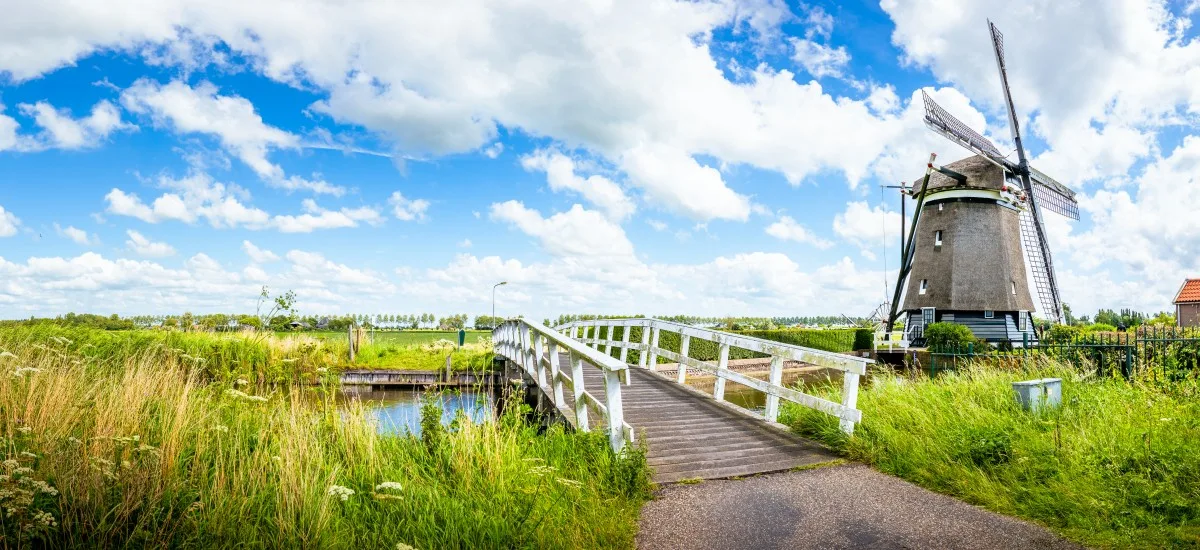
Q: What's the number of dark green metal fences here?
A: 1